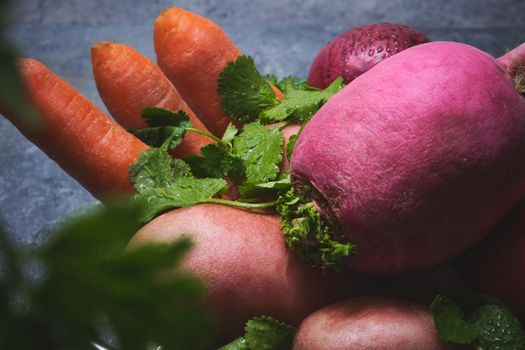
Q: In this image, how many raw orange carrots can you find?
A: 3